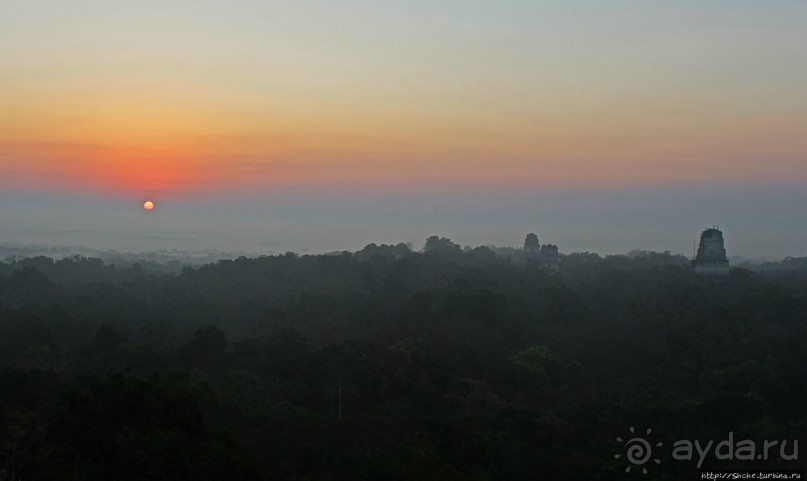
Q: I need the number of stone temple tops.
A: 3